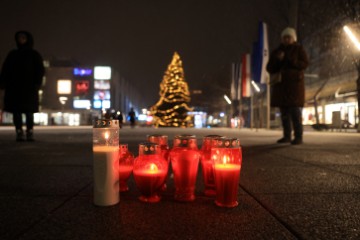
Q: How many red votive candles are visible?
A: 6